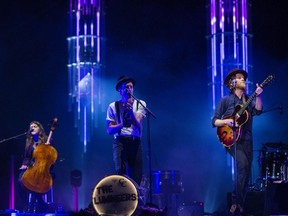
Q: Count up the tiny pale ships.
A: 0